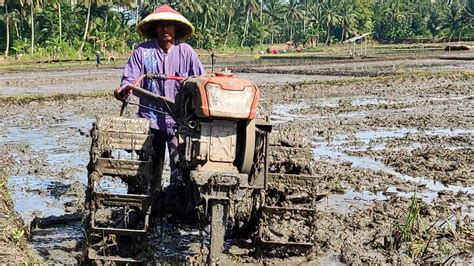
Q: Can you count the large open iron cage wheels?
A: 2